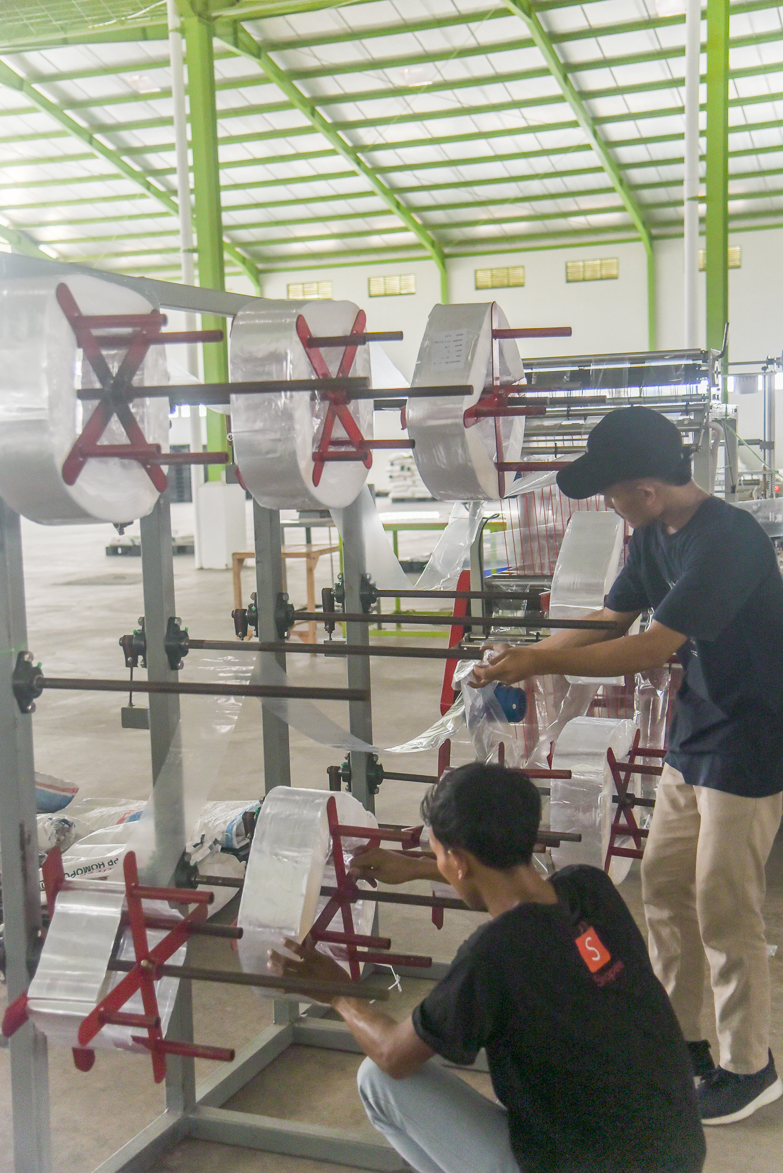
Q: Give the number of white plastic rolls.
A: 7